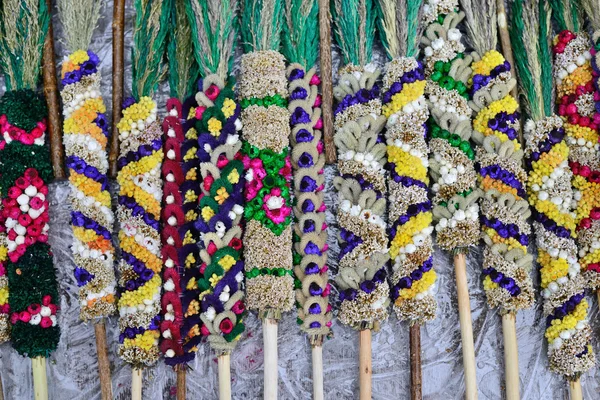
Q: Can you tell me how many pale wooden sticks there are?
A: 9